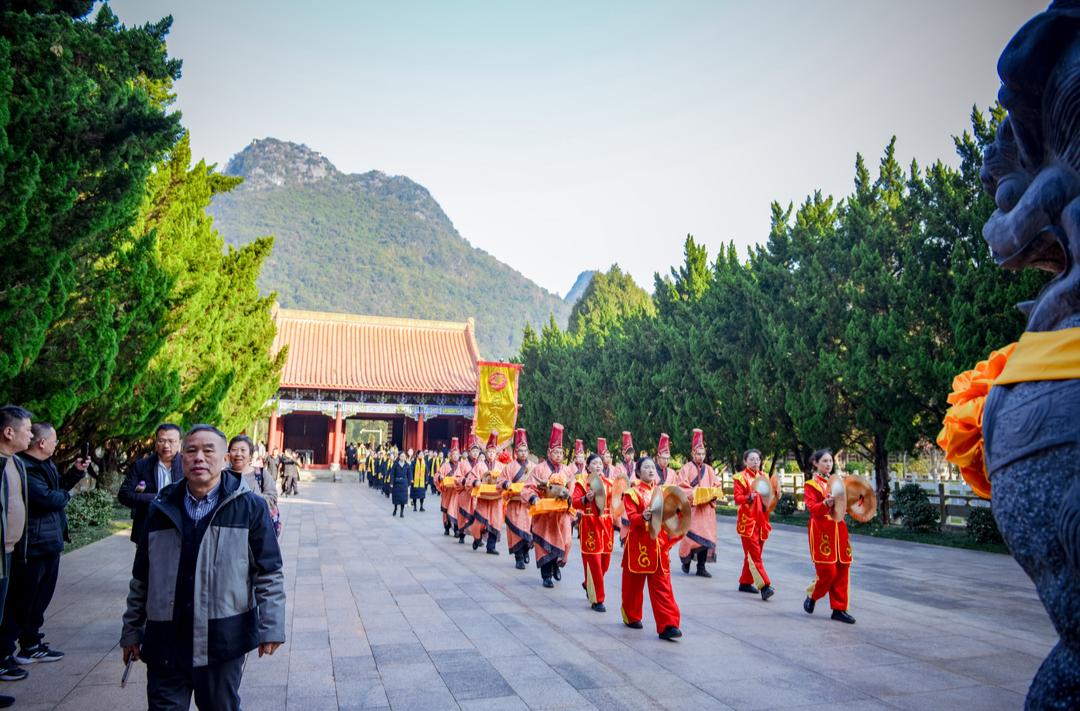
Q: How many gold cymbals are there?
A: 8